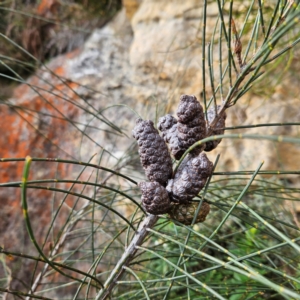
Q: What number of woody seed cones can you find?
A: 7